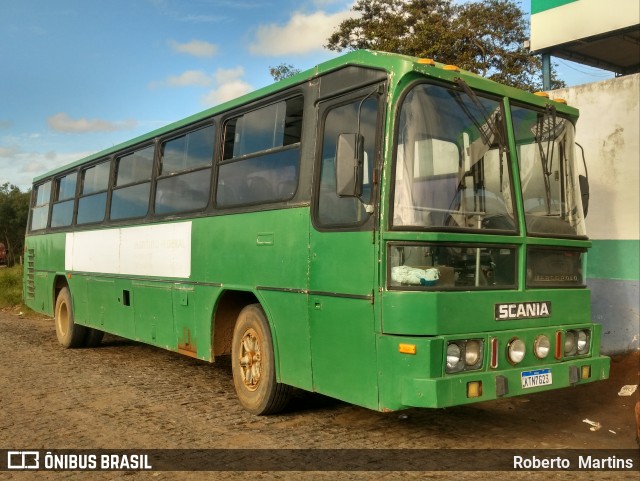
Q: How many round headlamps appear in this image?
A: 6